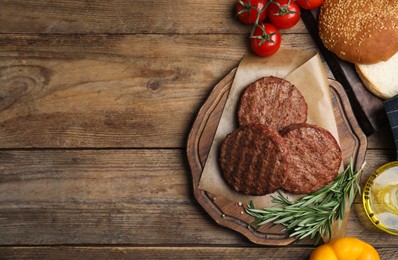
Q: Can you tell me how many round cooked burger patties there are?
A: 3